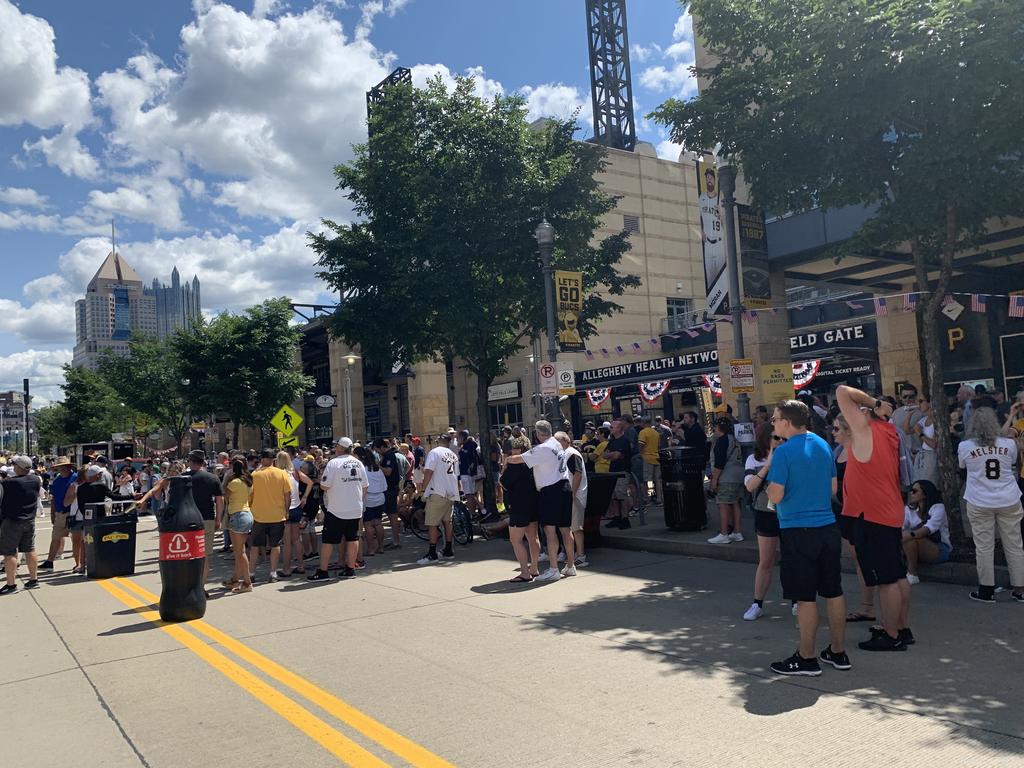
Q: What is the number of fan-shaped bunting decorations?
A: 4